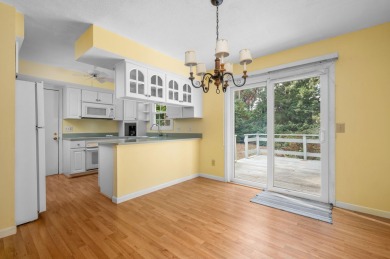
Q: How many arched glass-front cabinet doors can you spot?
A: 4